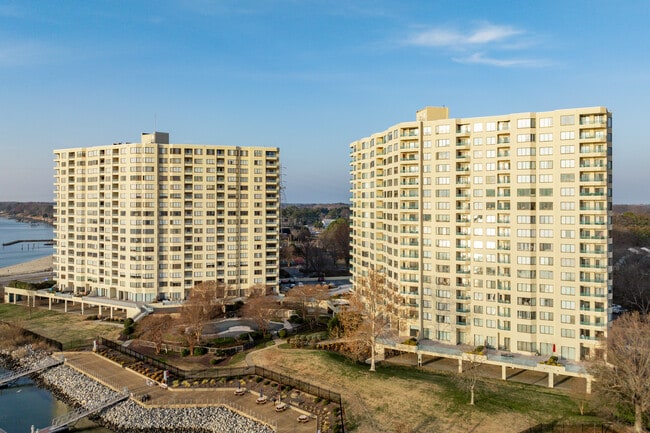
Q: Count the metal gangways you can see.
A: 2